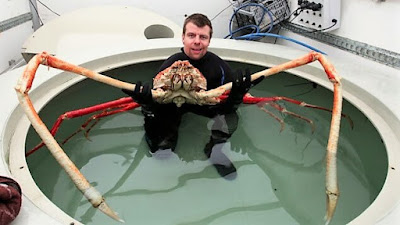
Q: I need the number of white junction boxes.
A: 1